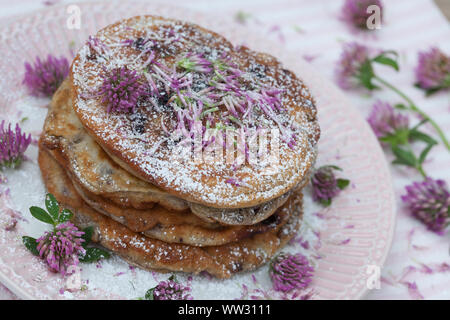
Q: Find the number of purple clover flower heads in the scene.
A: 12